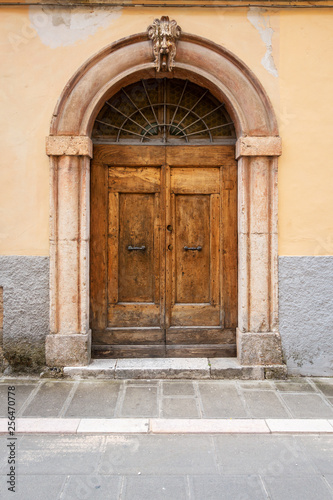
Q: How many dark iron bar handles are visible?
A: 2